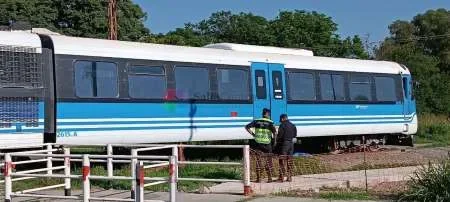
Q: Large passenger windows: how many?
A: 8